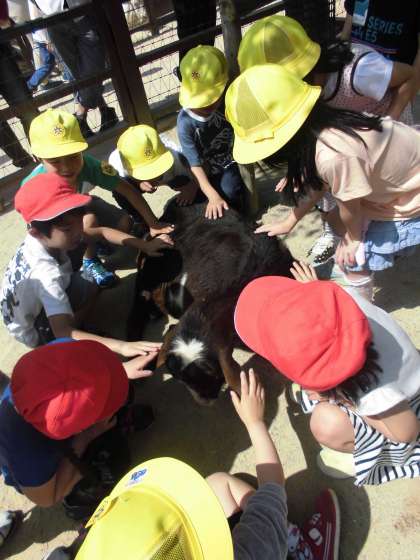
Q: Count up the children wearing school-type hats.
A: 9